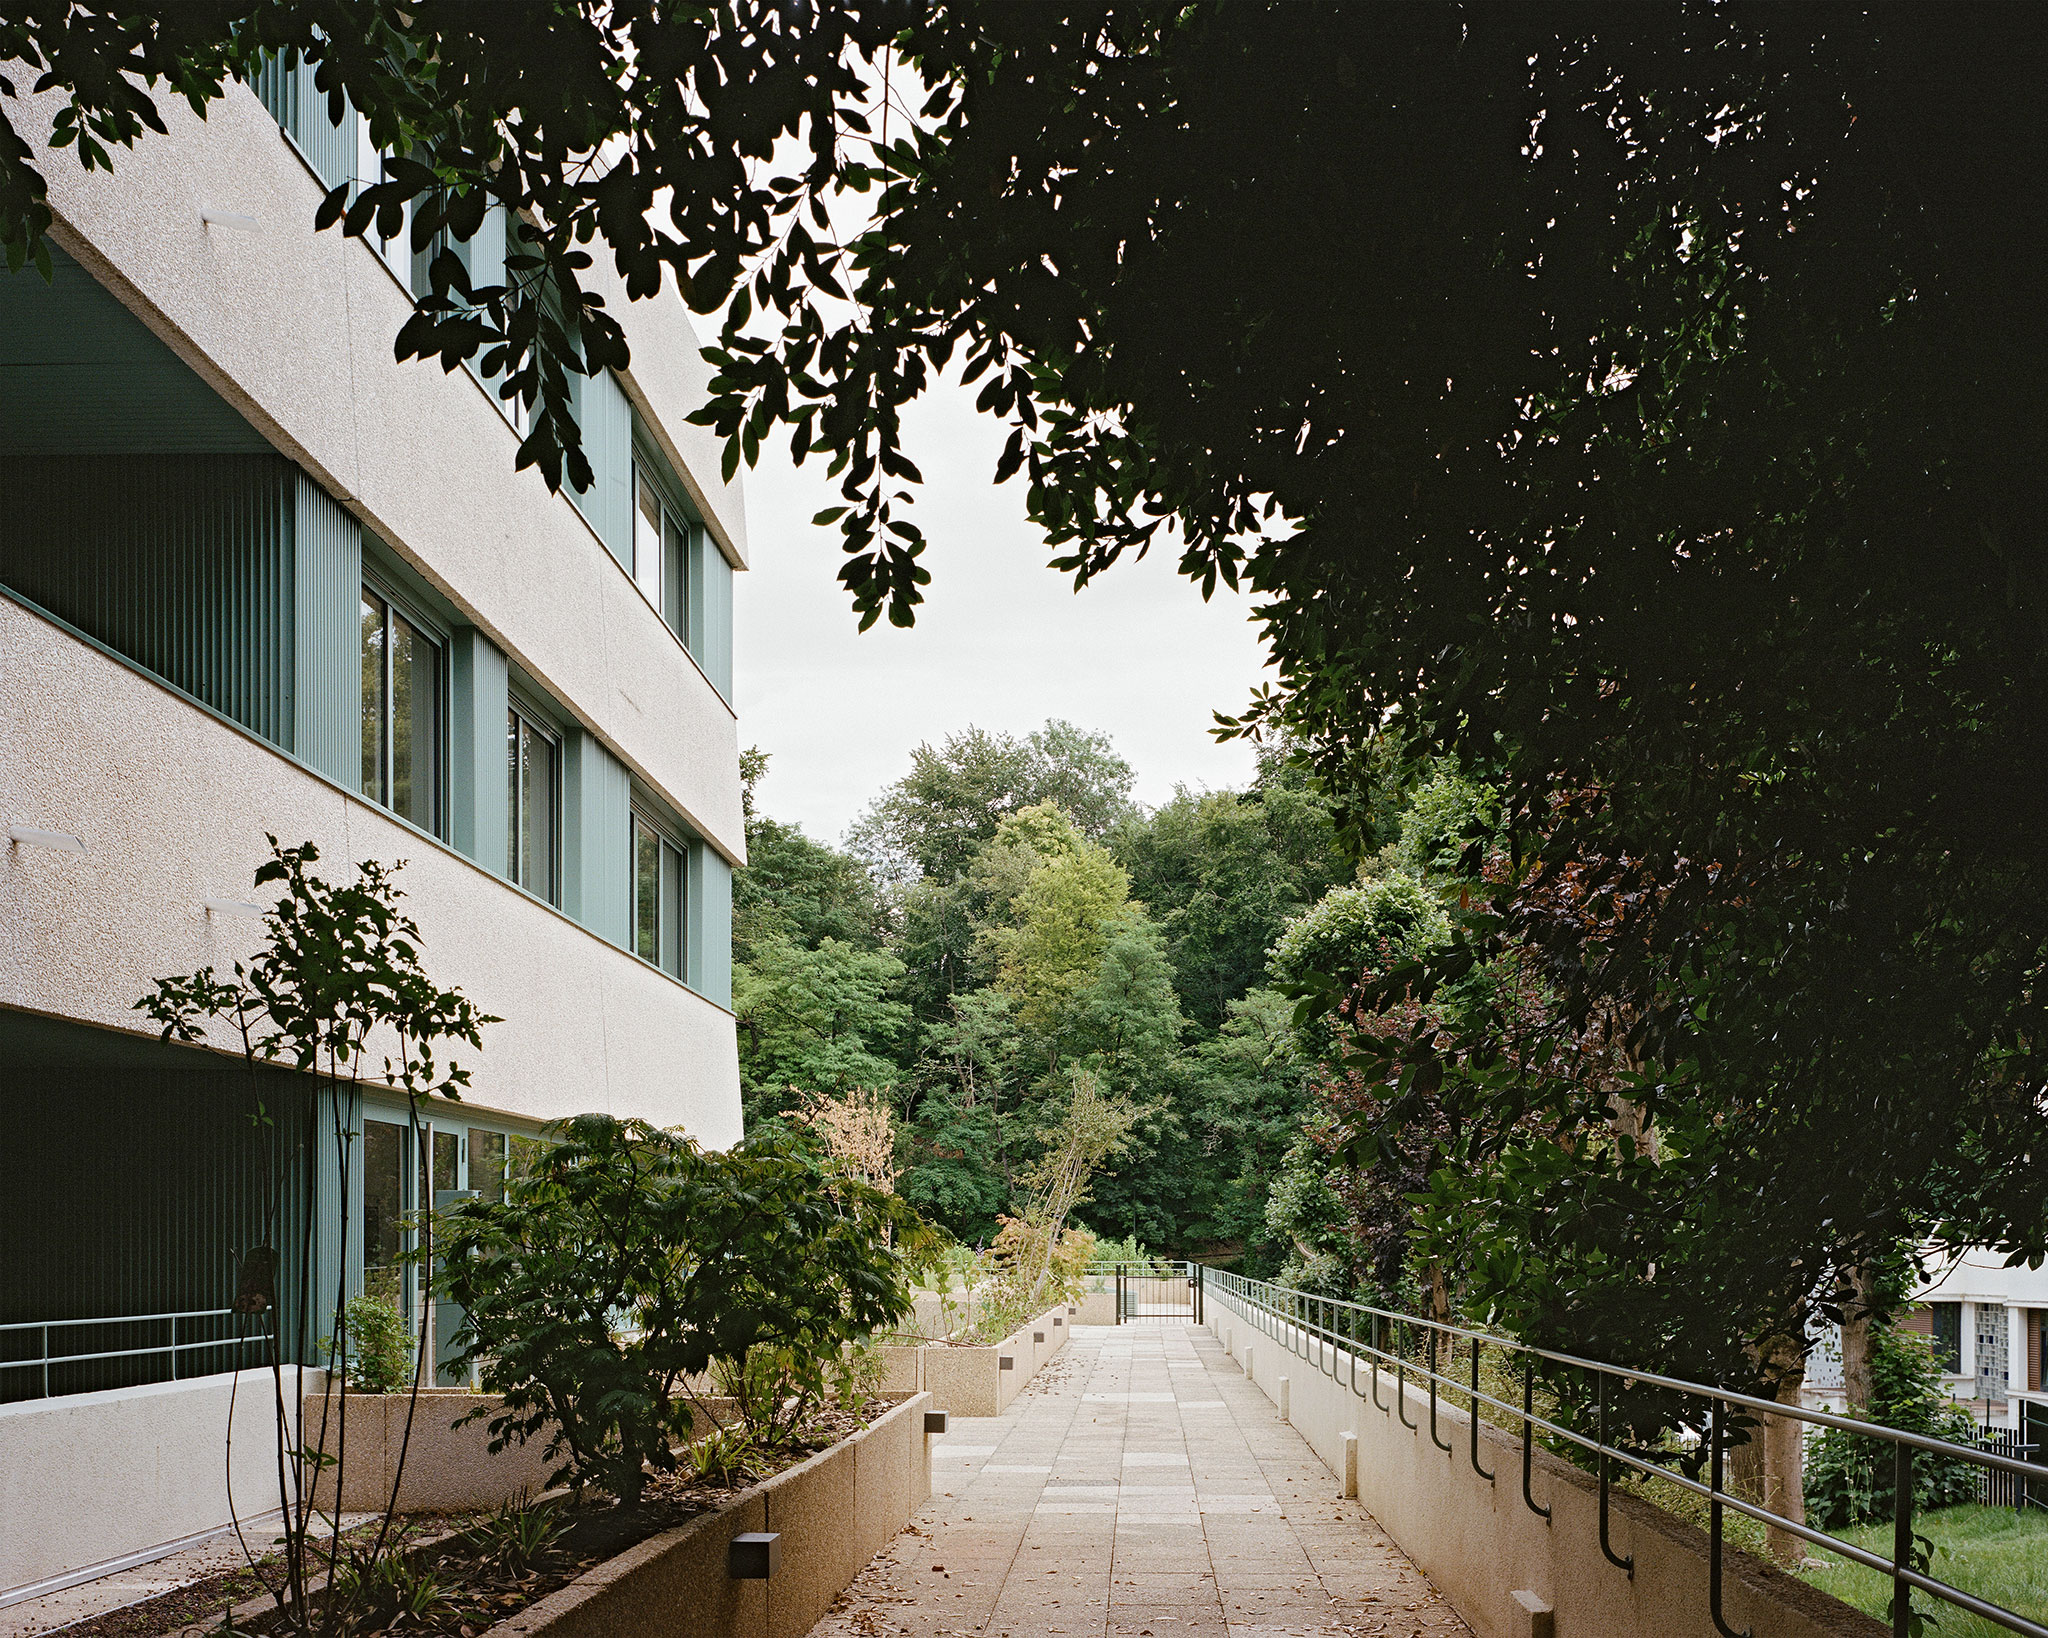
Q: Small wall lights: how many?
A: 6